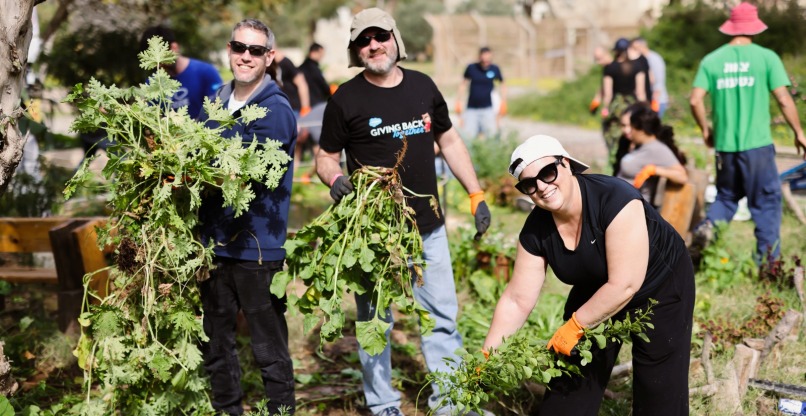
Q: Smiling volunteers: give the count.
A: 3